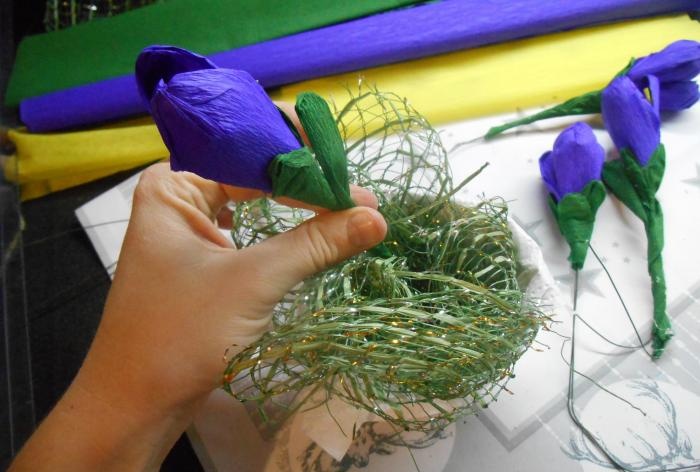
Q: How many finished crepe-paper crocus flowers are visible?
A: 4